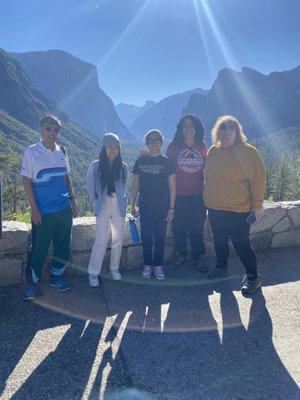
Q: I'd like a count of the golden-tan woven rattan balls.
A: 0